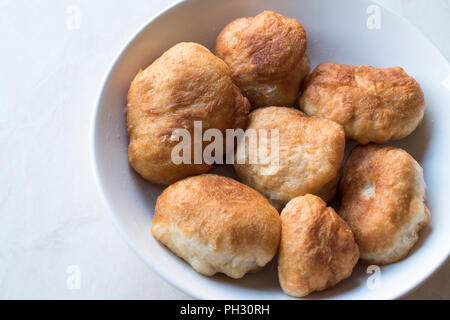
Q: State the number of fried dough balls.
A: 7